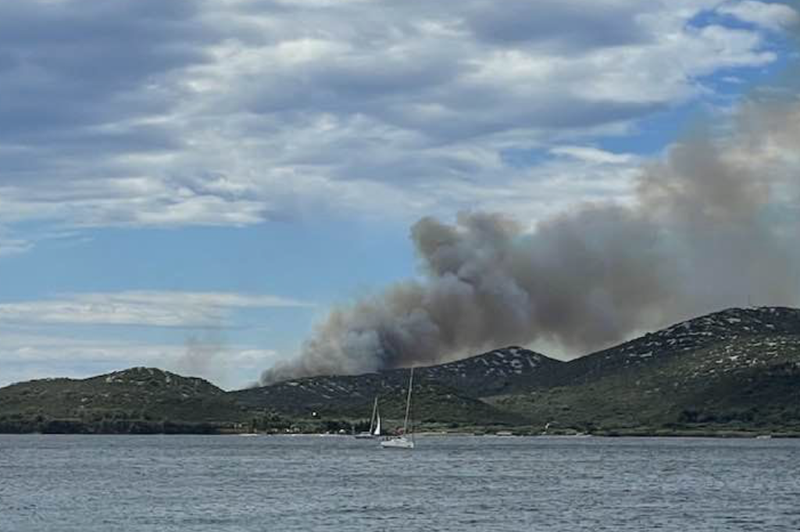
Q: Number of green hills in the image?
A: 3